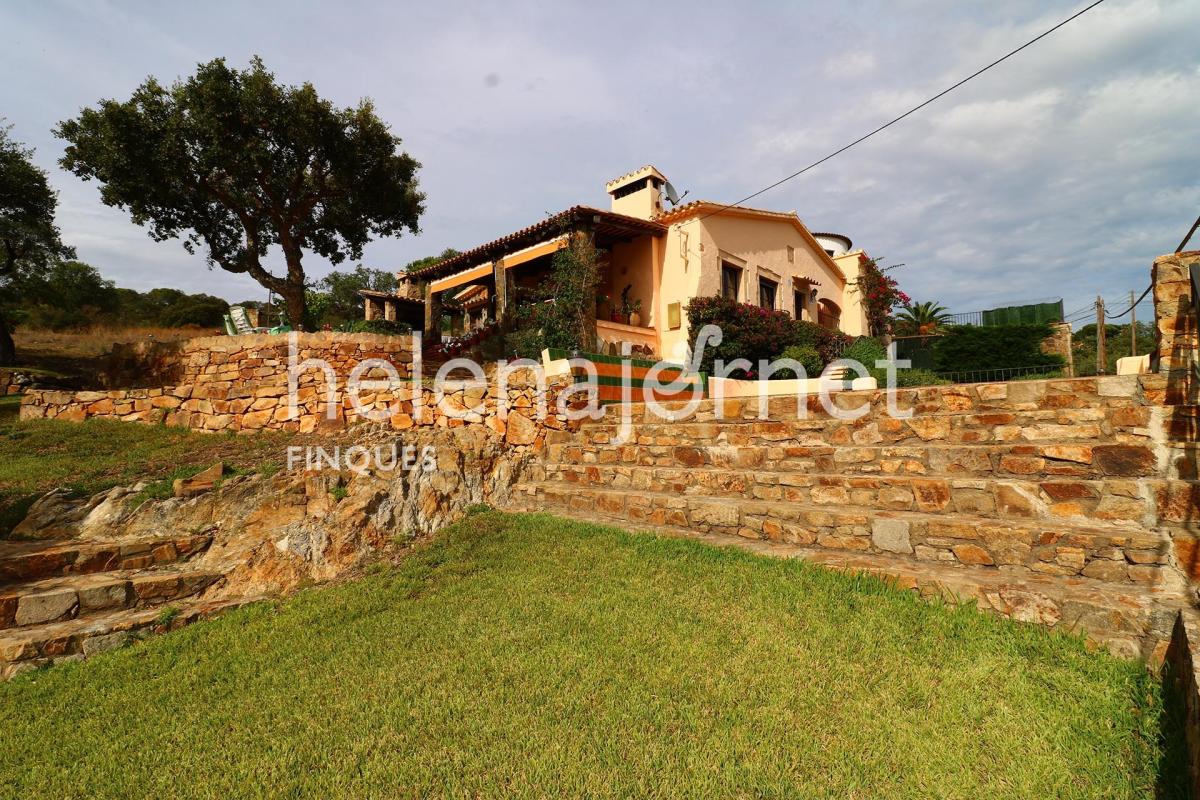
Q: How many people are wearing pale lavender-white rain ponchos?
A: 0